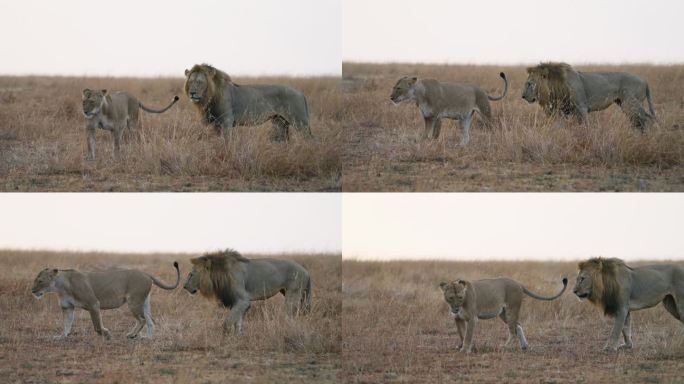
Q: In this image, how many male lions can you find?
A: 4